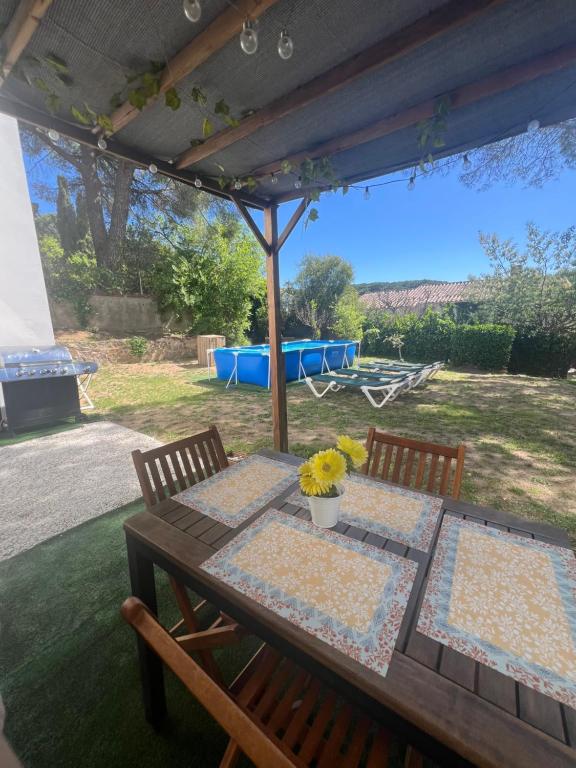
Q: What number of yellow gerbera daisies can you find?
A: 3